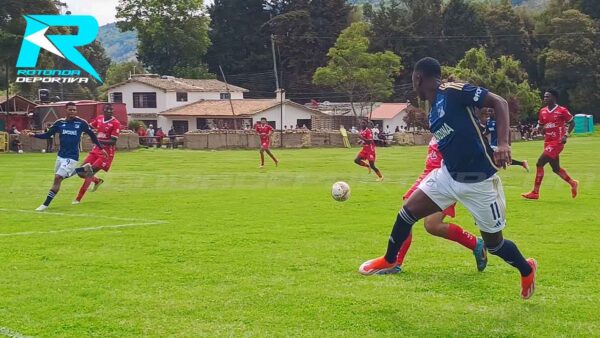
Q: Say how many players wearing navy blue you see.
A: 3